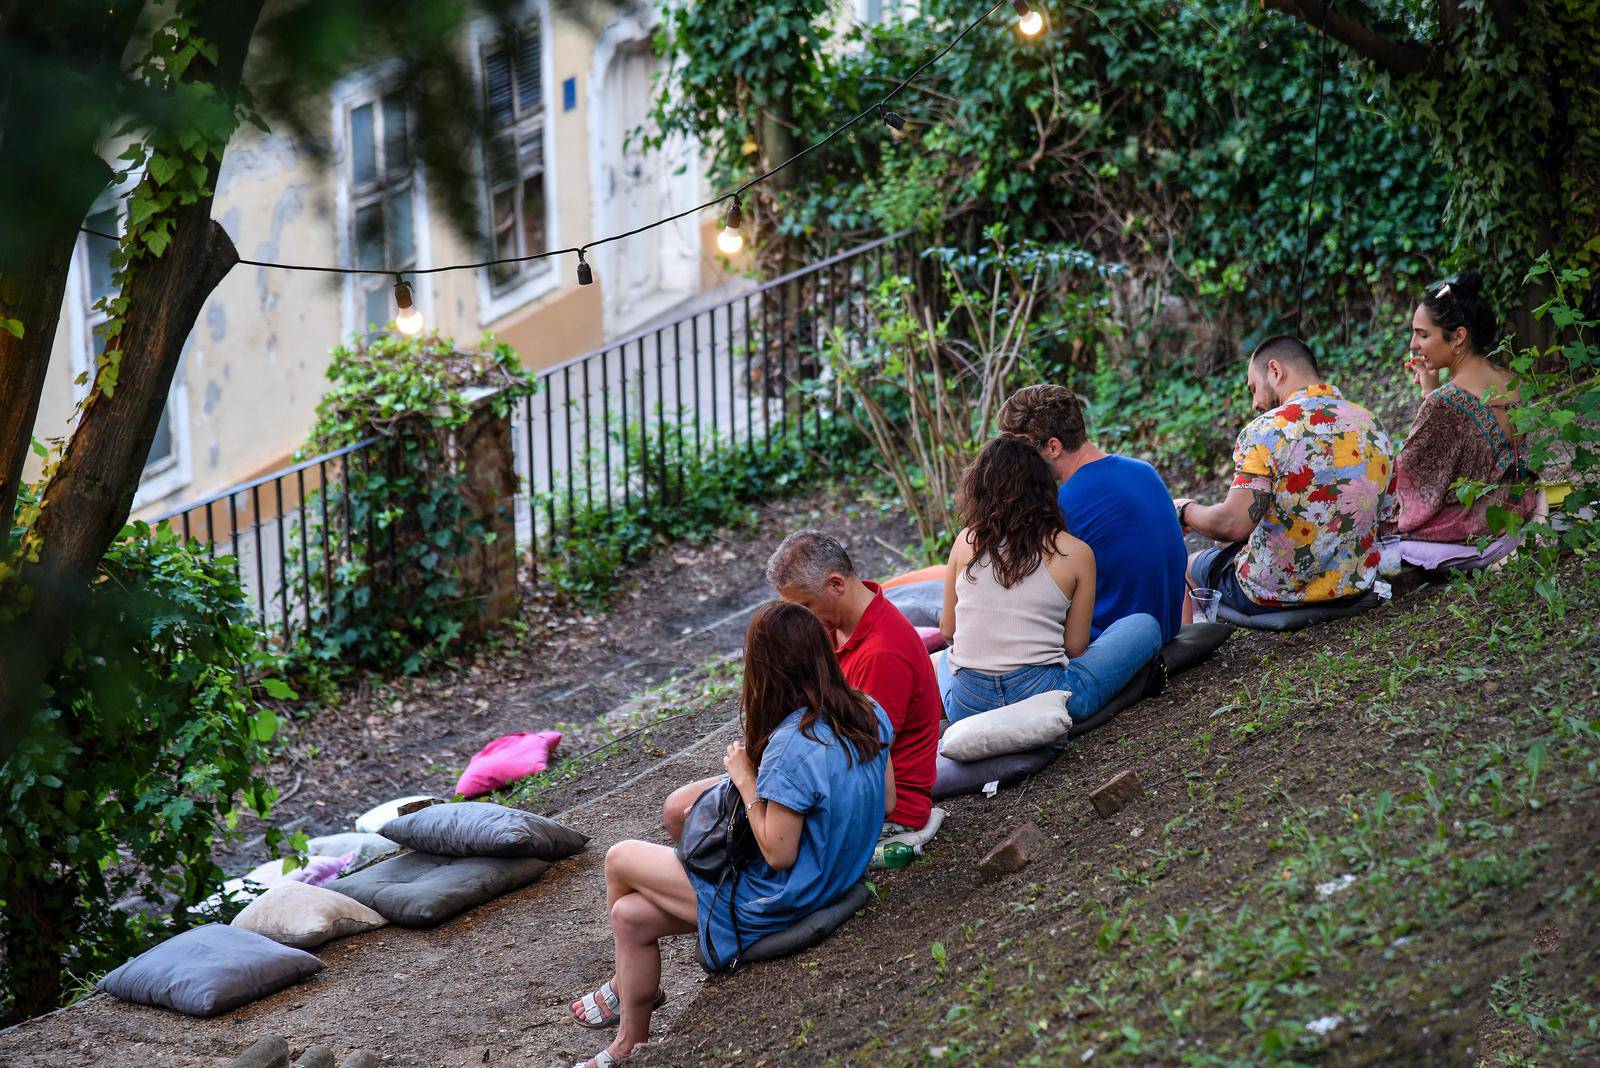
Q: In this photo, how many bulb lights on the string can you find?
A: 3